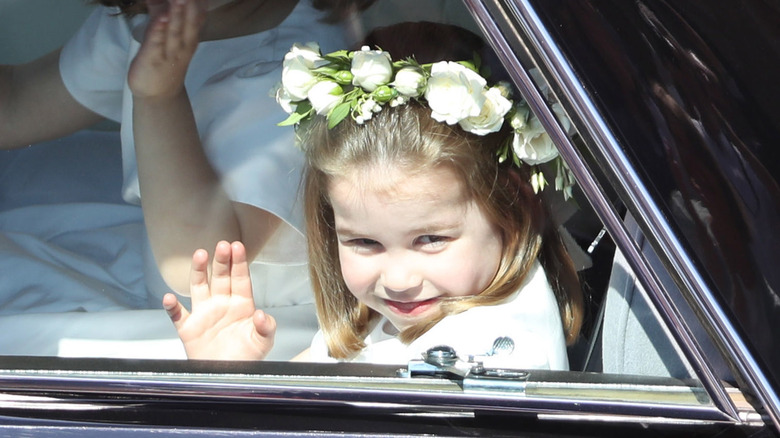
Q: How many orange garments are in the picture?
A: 0